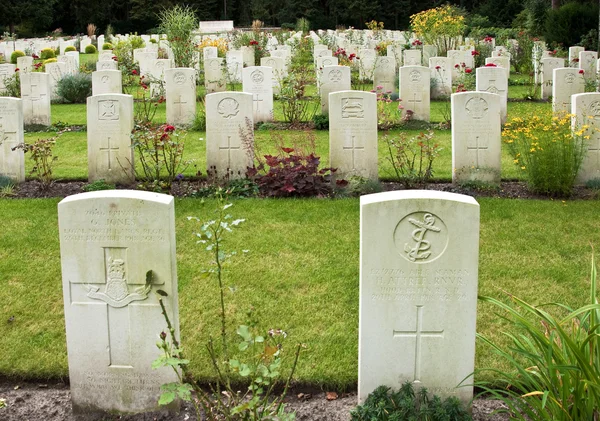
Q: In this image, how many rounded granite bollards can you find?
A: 0